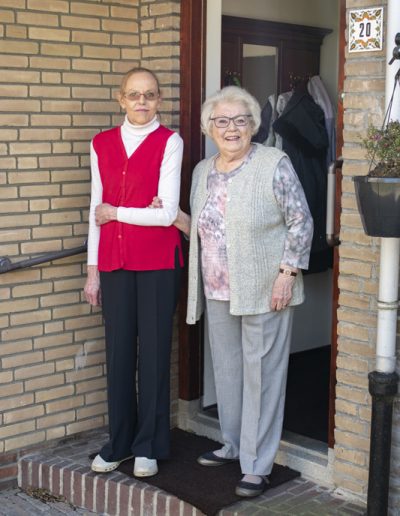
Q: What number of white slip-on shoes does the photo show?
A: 2